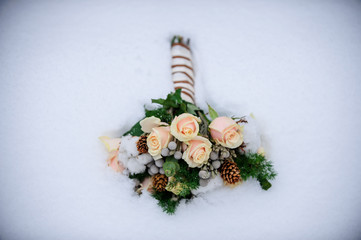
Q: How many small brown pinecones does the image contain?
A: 3